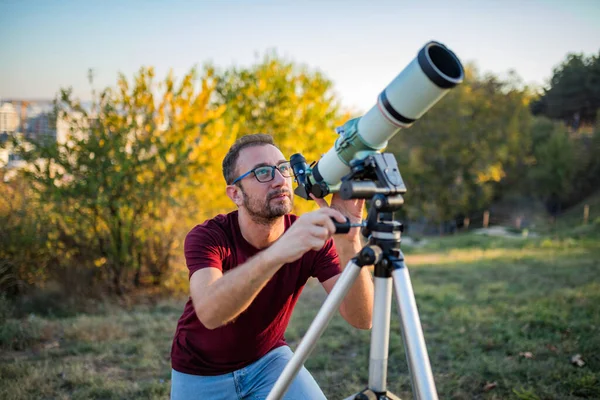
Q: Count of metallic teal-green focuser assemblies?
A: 1